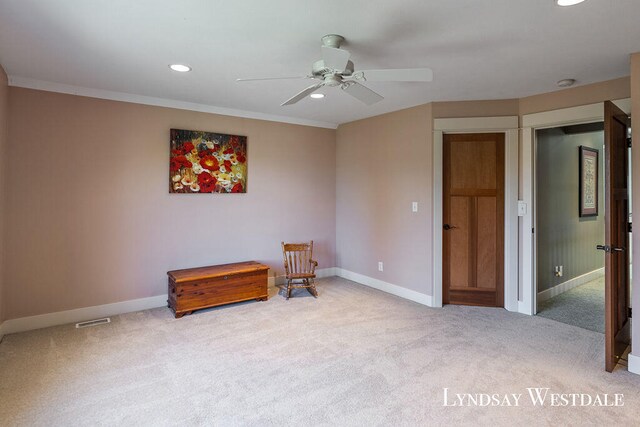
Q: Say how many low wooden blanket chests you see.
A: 1